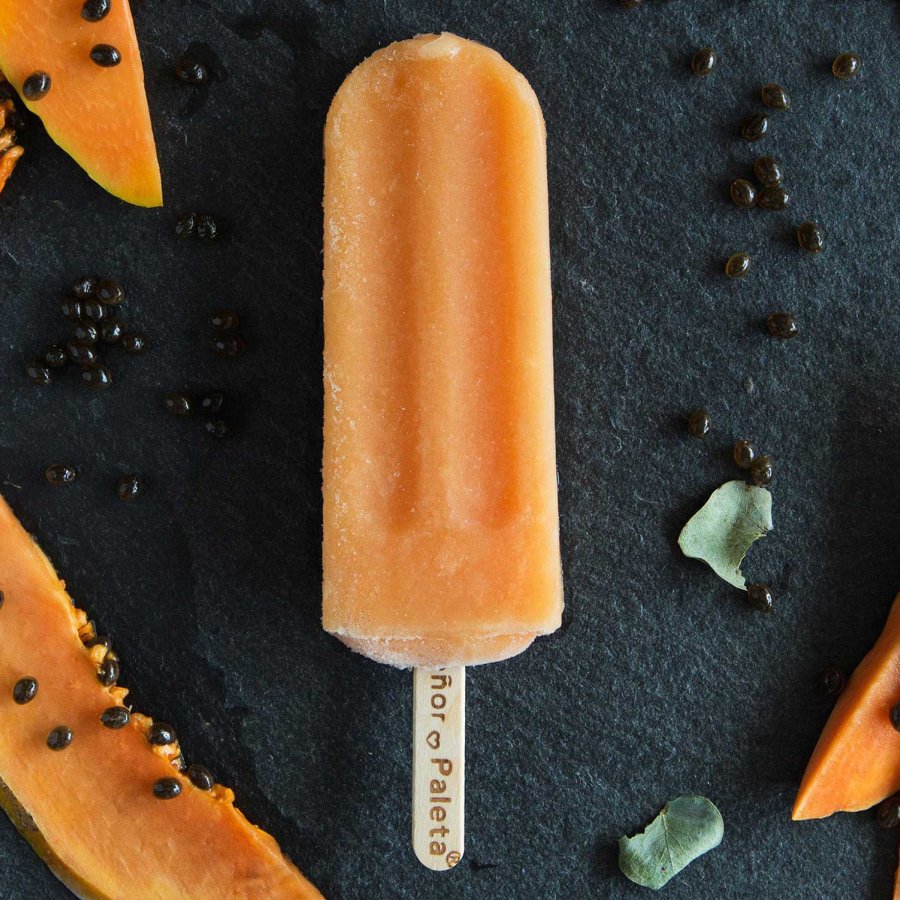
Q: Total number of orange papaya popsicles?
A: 1